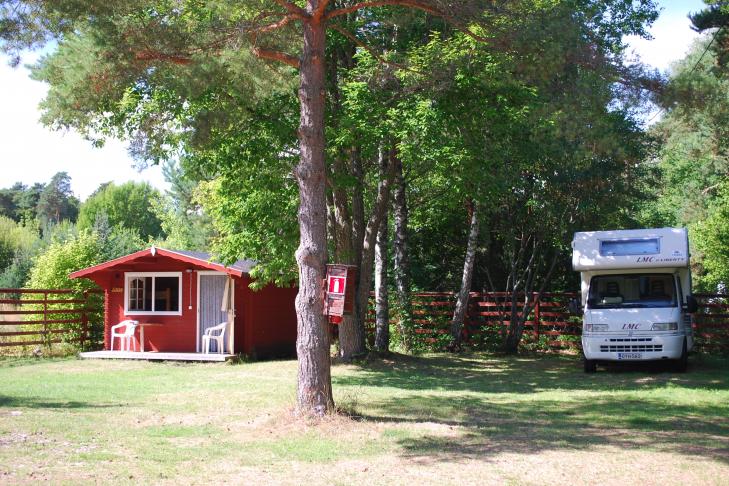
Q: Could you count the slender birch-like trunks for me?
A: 3